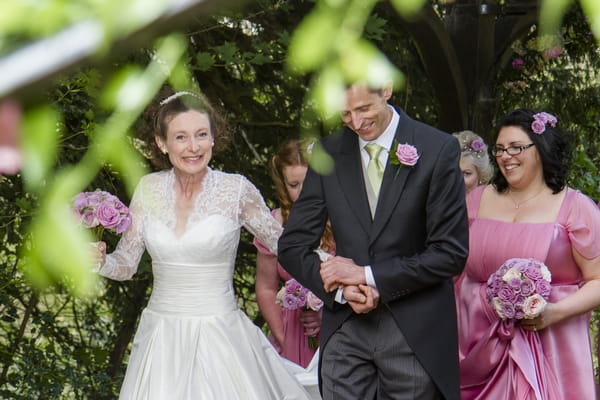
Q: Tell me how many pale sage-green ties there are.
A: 1